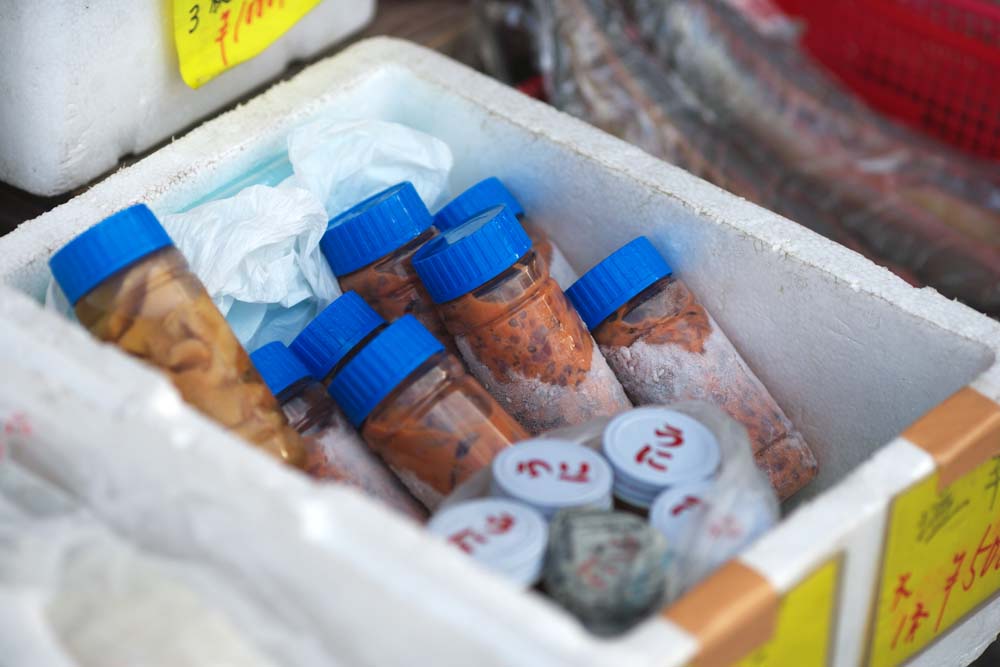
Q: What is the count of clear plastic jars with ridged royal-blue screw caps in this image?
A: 8